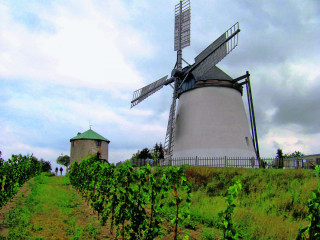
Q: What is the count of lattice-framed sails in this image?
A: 4